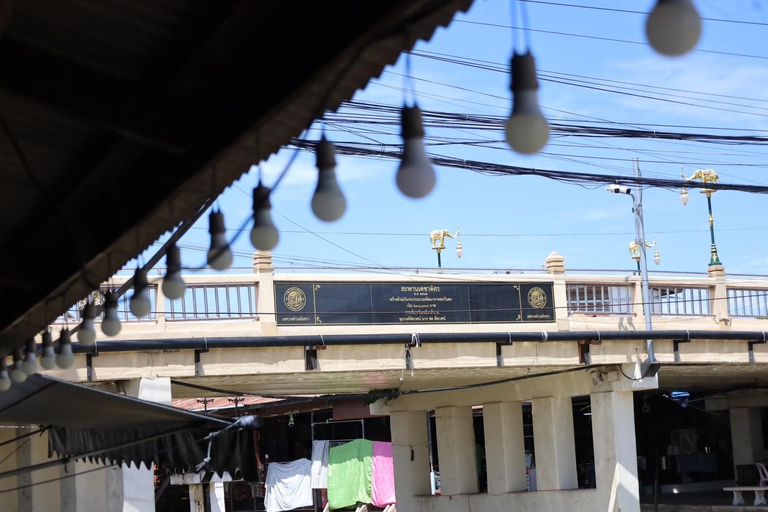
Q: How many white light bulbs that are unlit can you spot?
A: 15